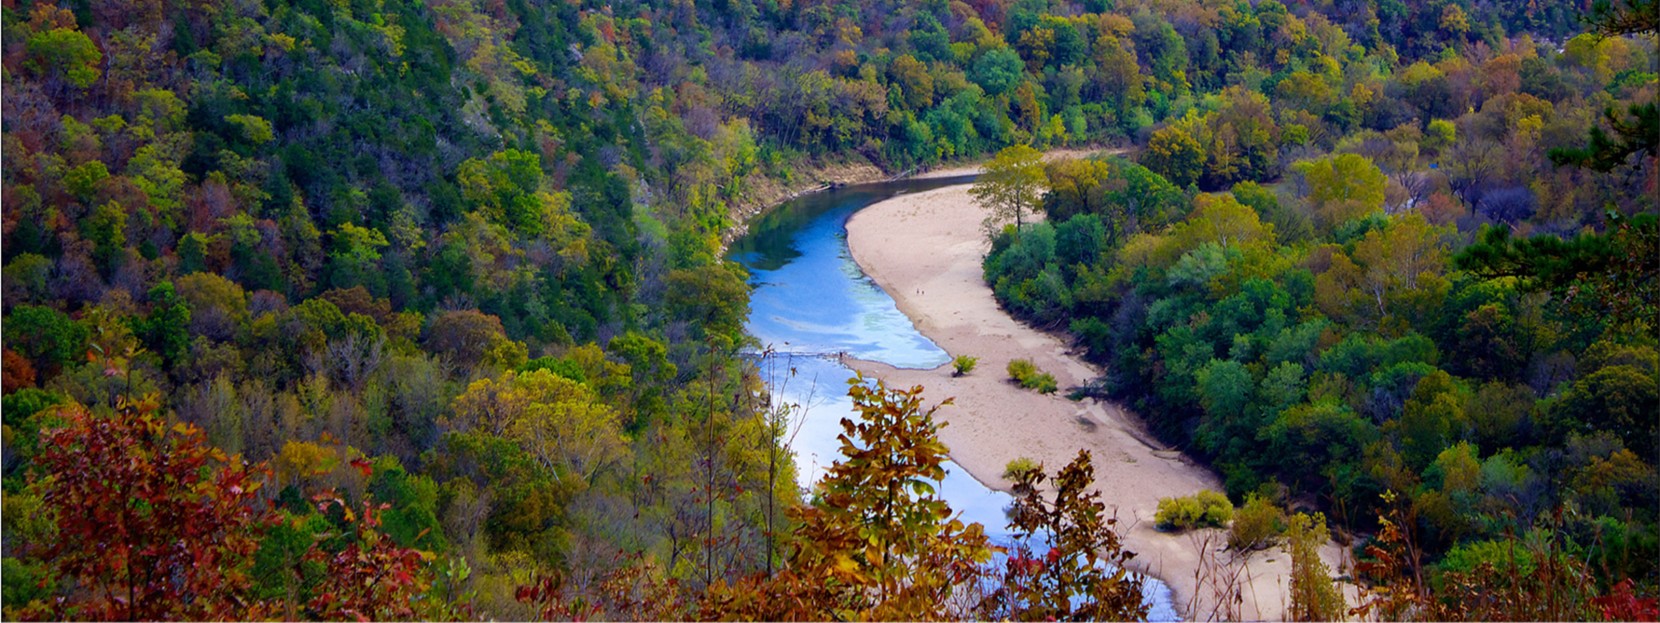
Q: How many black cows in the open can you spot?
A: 0